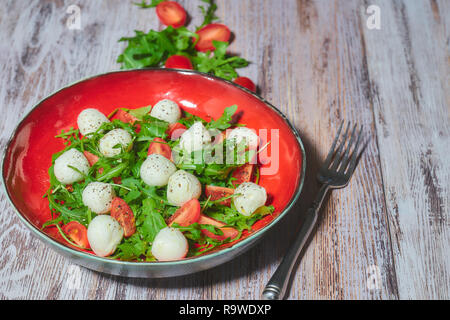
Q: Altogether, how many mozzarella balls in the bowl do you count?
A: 12